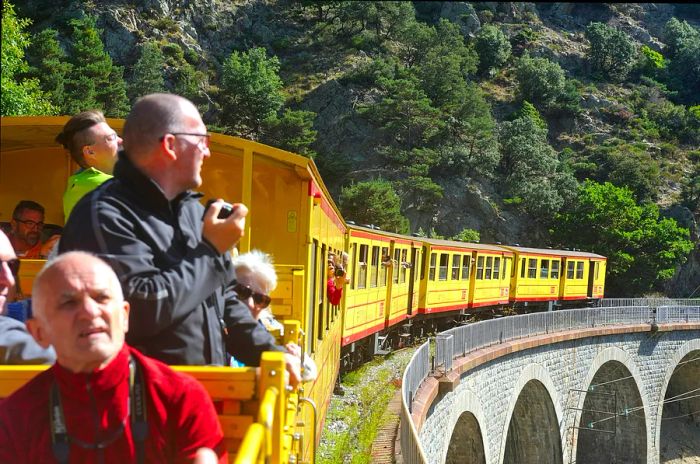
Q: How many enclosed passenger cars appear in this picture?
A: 4